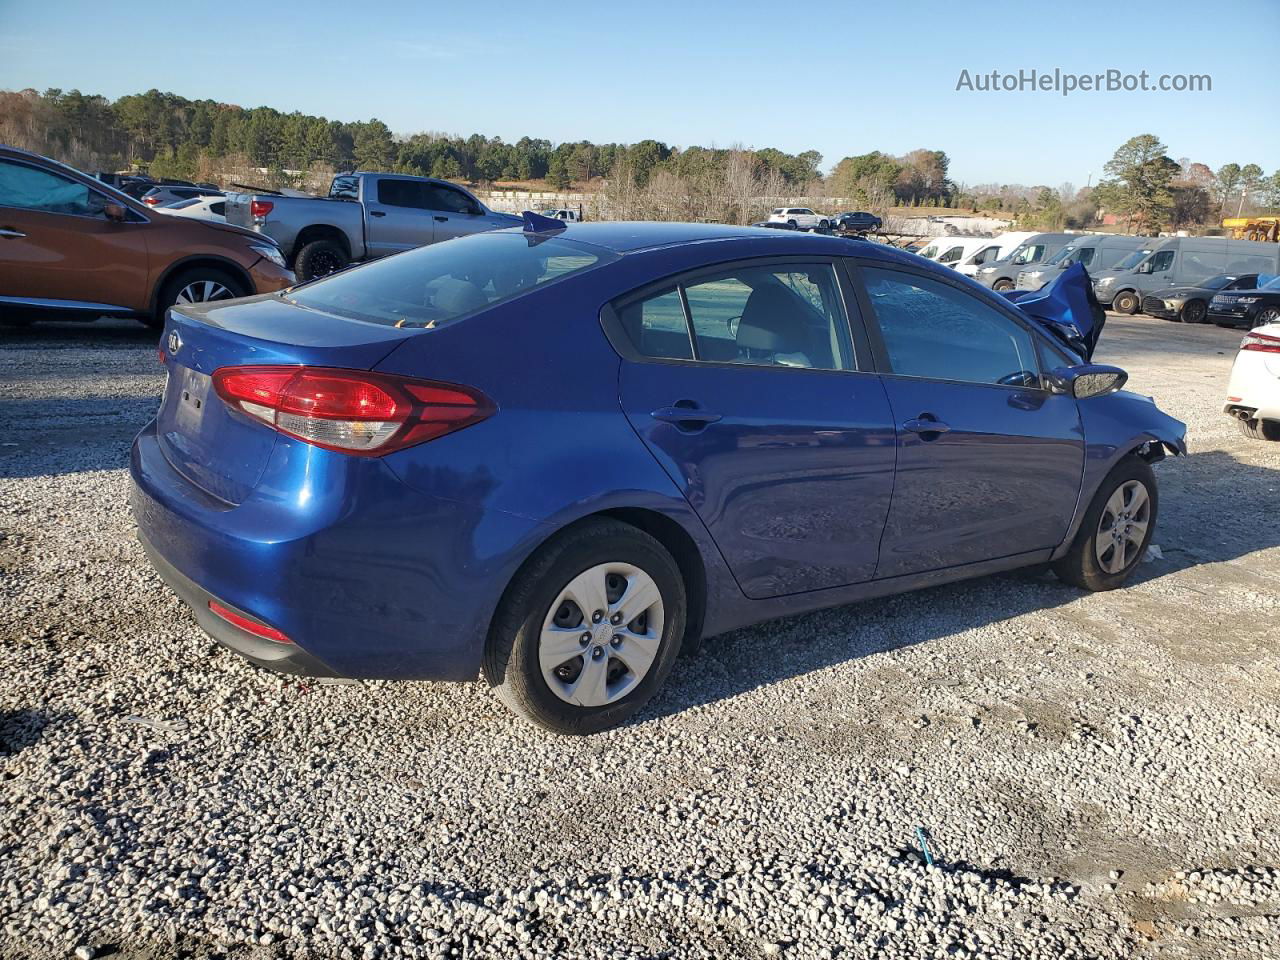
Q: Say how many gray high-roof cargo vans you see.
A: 3